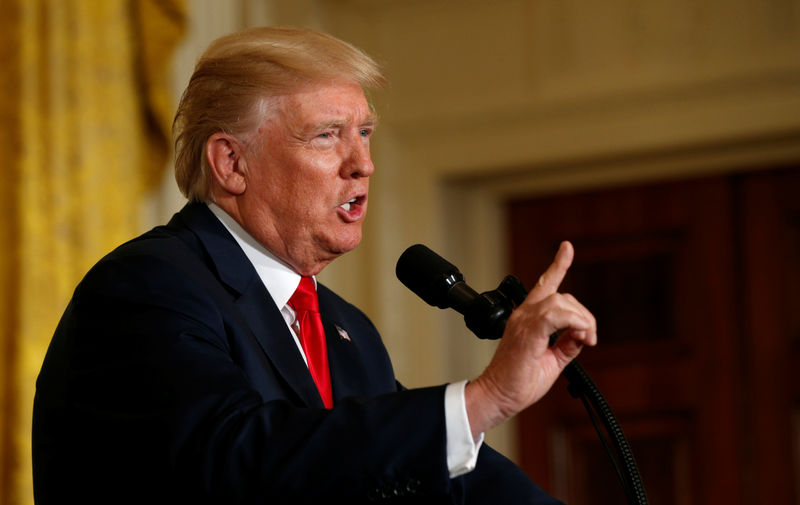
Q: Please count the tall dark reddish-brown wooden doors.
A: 2